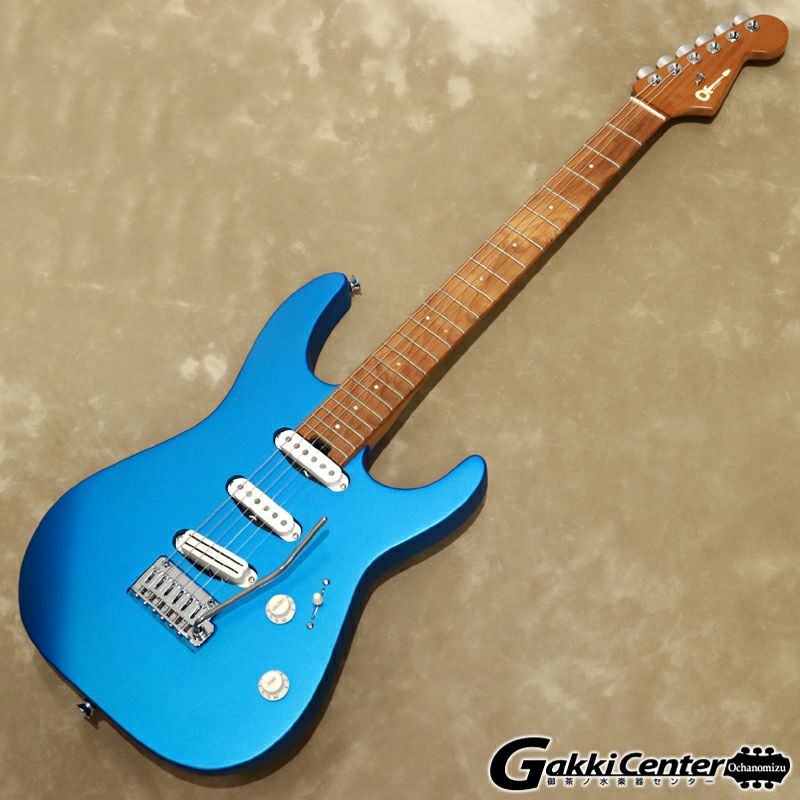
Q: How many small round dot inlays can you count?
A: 10